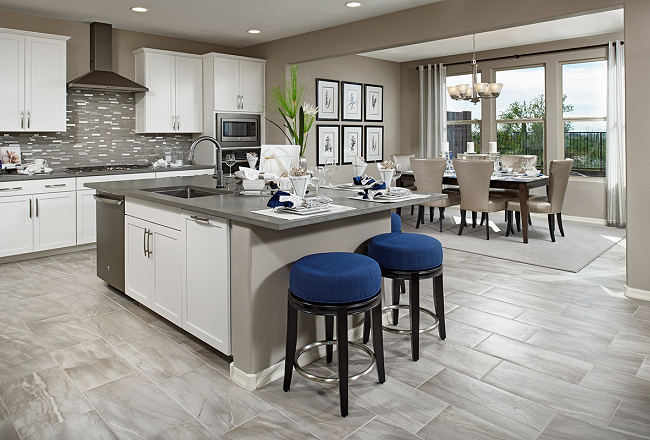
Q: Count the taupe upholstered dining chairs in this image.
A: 6